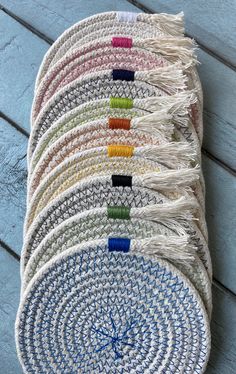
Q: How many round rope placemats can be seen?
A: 9